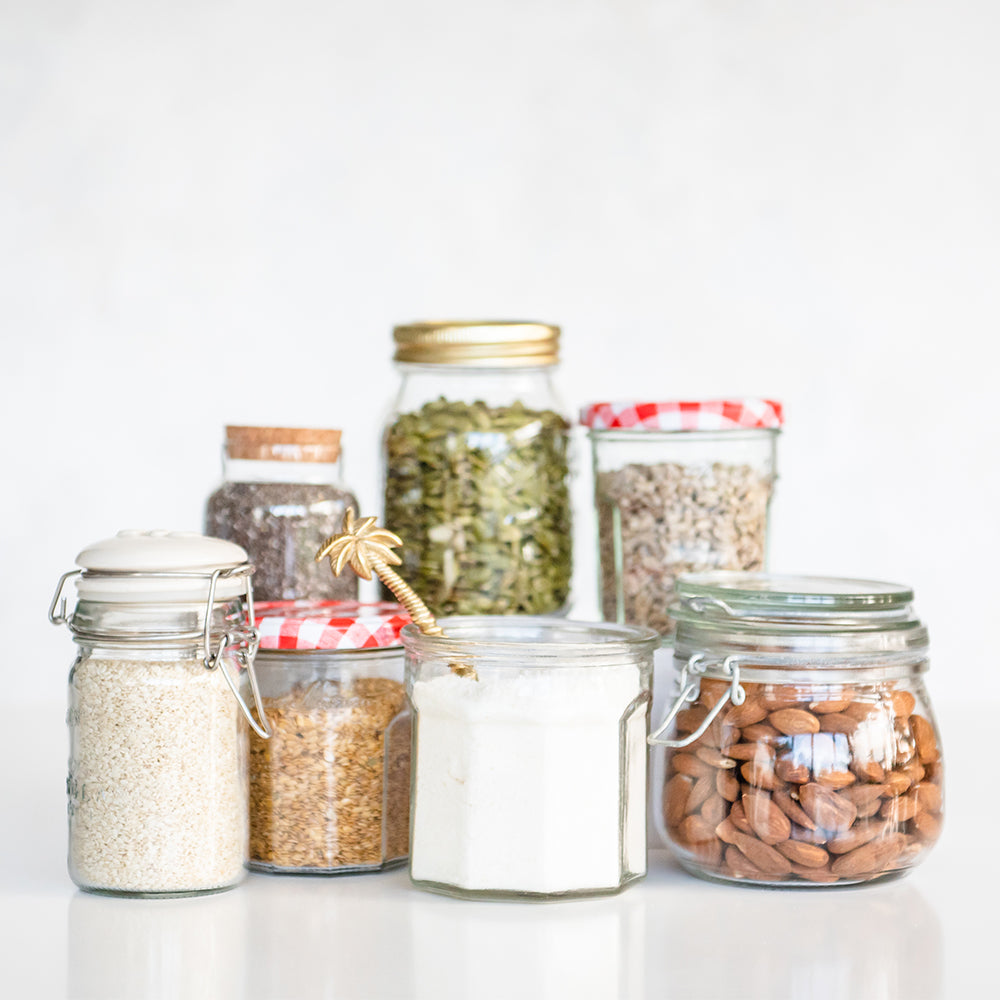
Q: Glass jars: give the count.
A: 7